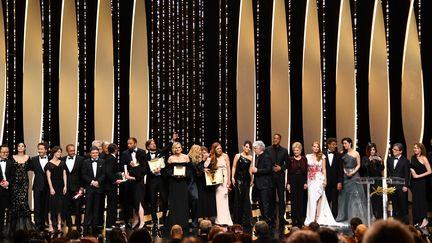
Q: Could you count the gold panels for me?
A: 11